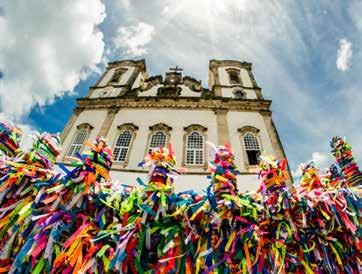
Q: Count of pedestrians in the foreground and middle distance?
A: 0